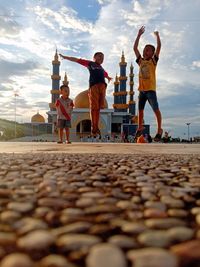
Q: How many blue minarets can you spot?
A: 5